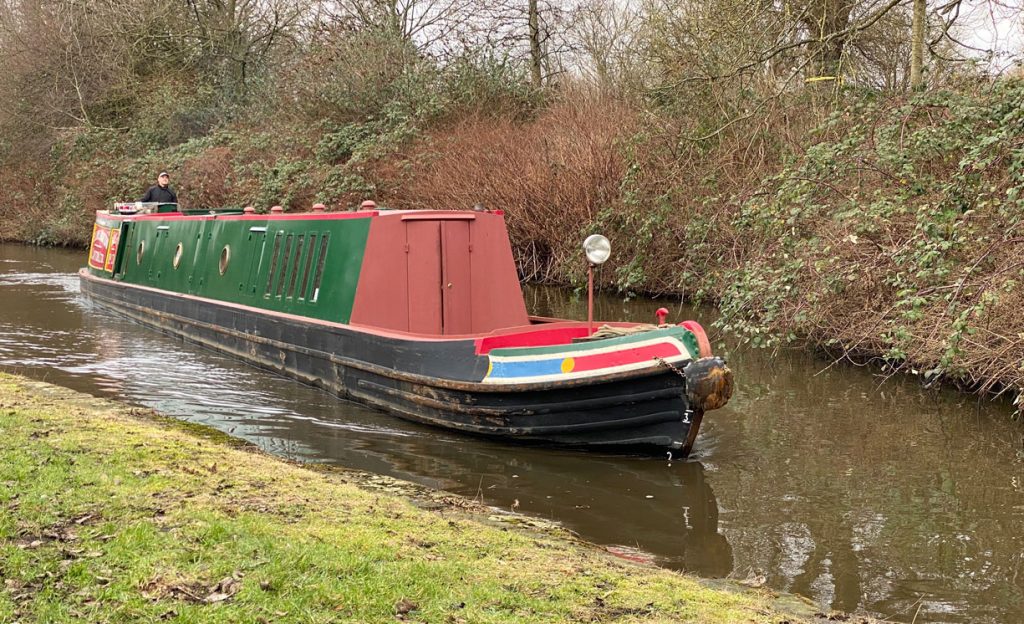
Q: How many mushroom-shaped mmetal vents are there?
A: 4